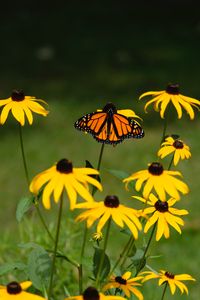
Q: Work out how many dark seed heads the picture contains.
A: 12